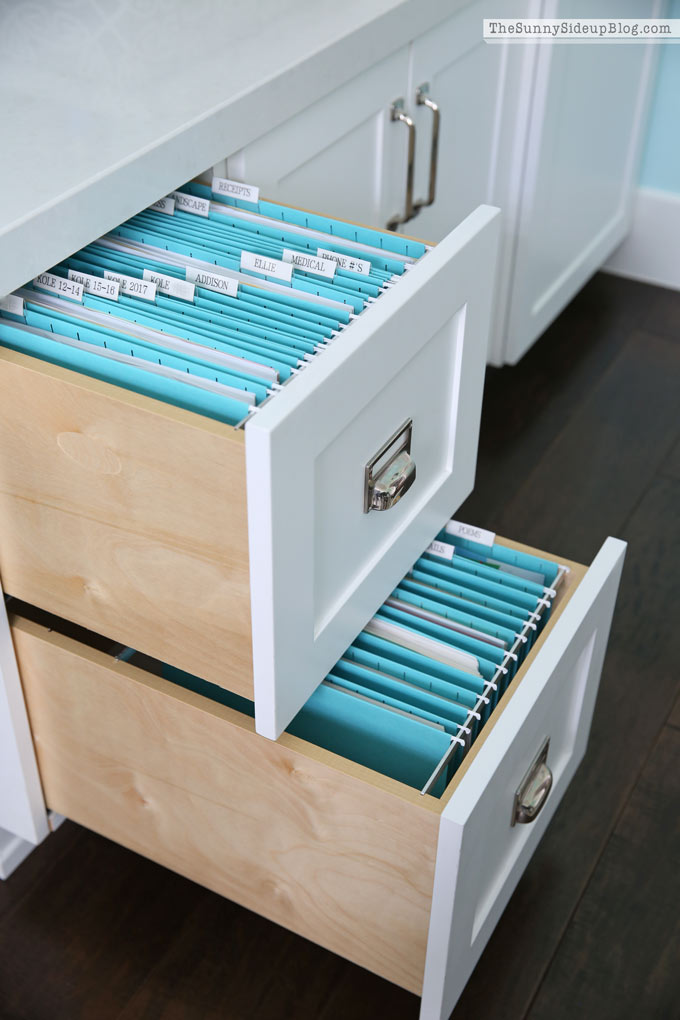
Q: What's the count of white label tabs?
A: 14